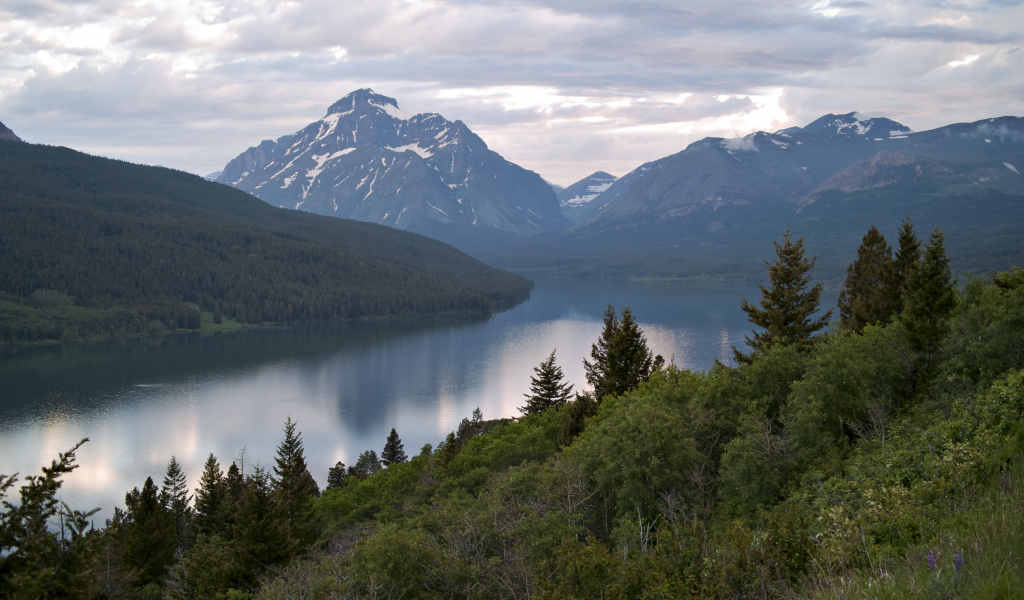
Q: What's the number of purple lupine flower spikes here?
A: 2